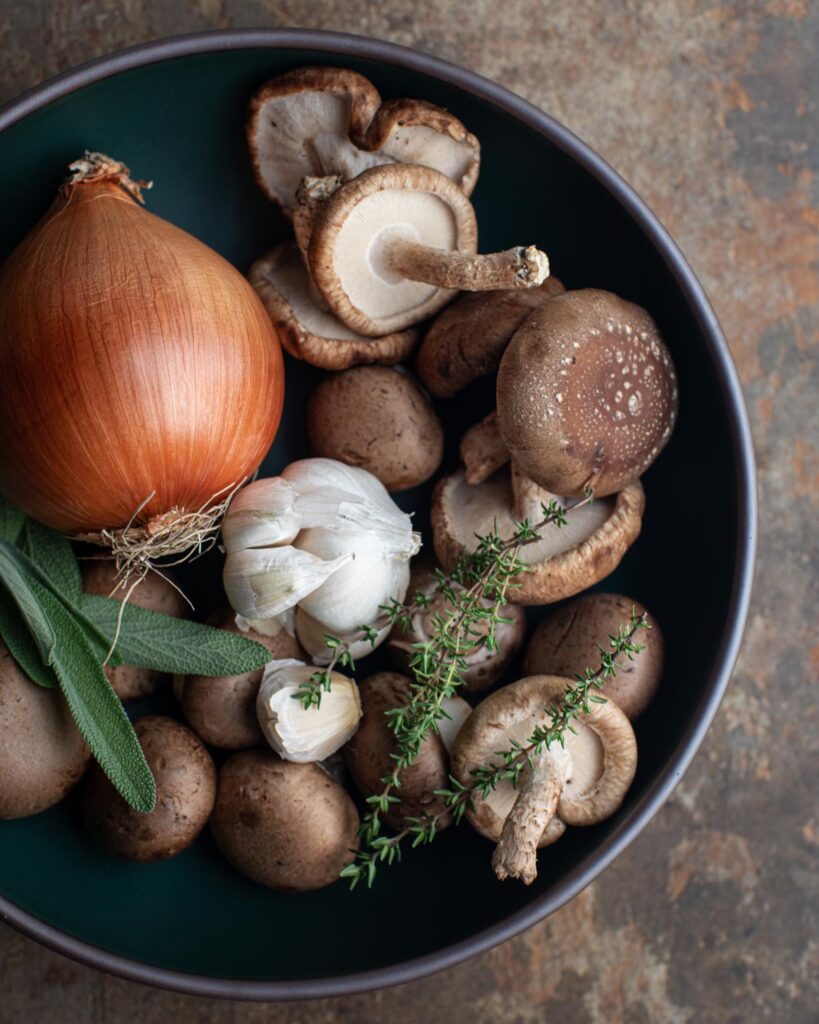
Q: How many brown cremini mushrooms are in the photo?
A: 9